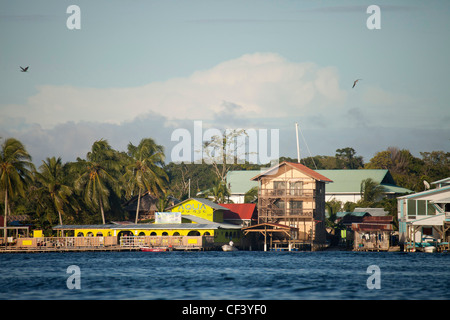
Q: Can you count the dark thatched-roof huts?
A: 1